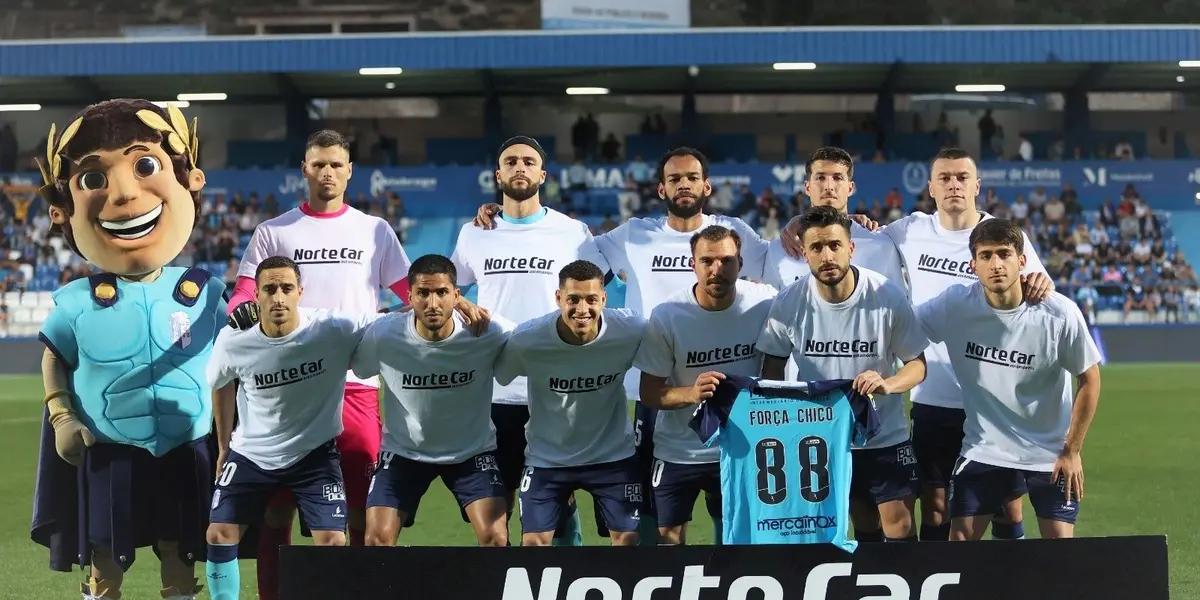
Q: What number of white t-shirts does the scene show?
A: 11